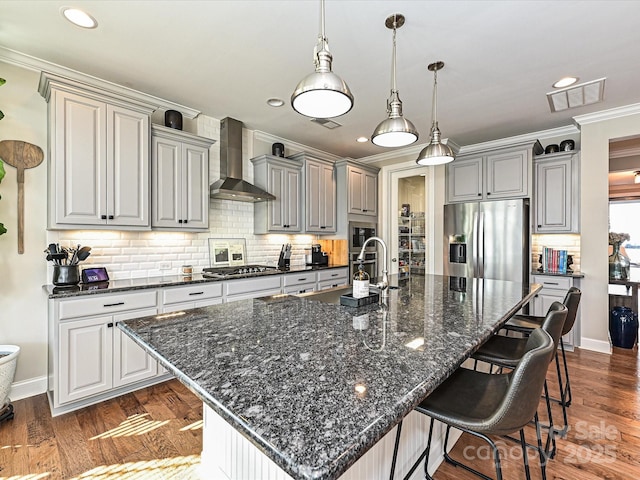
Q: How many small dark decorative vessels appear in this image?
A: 4